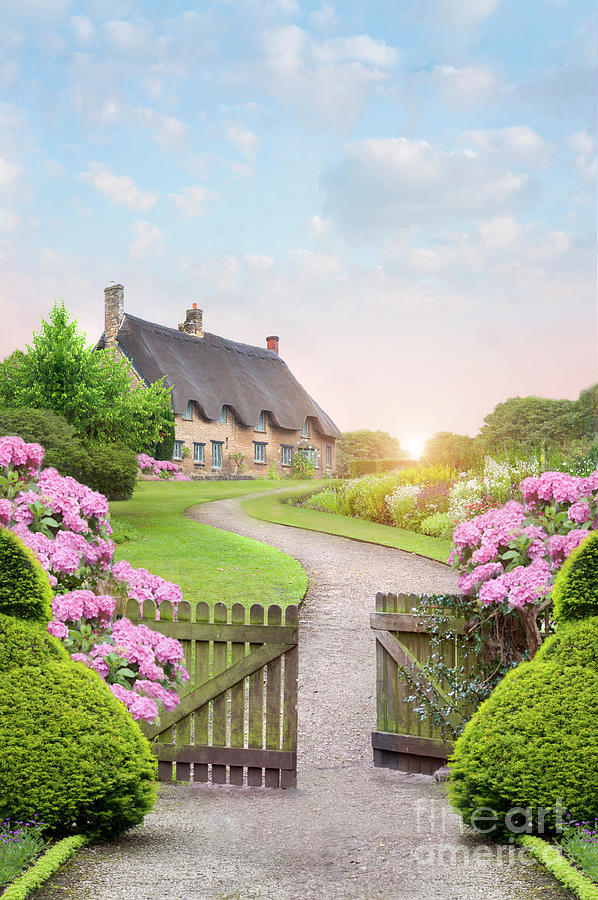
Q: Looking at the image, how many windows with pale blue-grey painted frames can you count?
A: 11